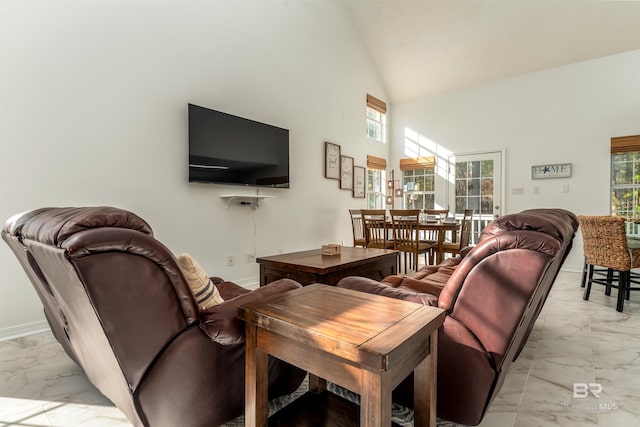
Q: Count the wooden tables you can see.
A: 3